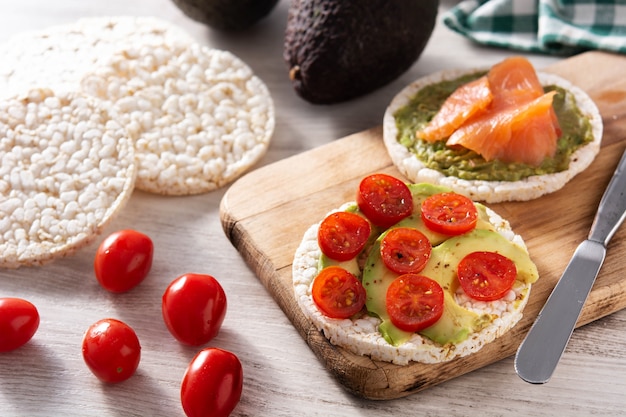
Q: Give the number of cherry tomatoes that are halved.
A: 7